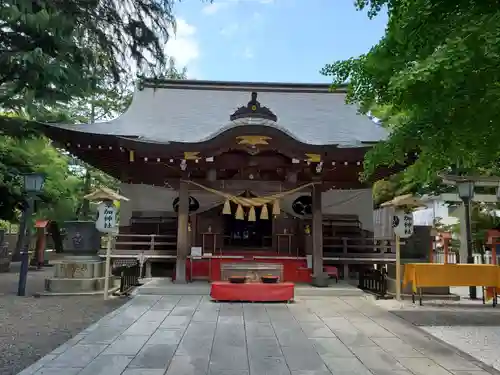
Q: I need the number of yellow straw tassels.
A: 5